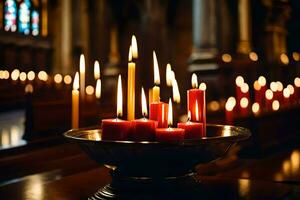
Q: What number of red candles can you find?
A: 6